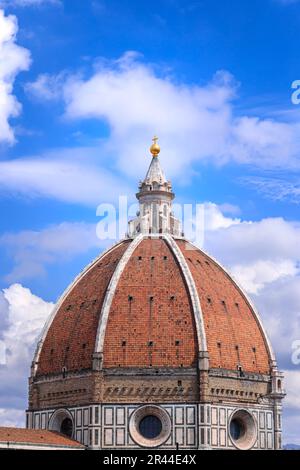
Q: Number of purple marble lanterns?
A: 0